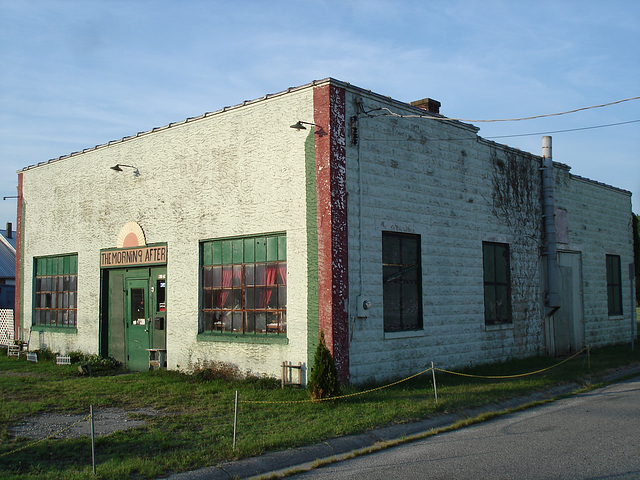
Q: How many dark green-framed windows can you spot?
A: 2